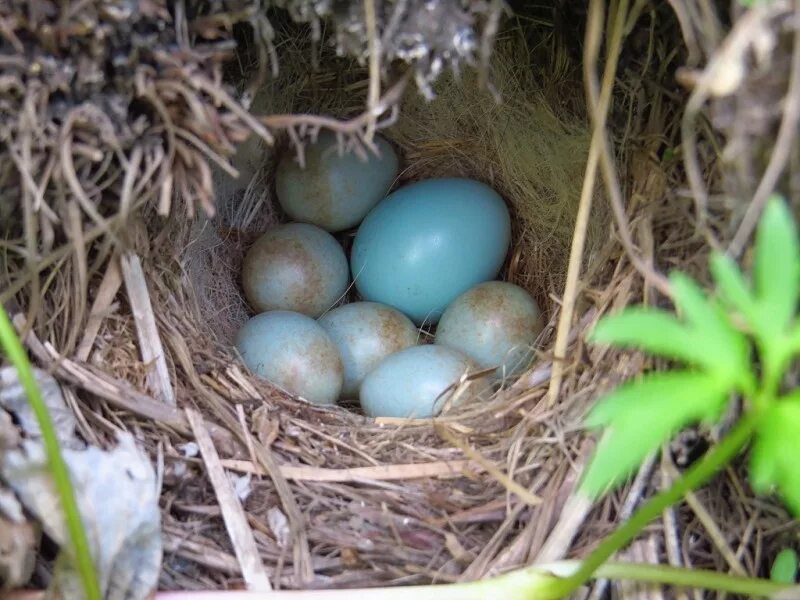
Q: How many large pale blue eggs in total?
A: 1